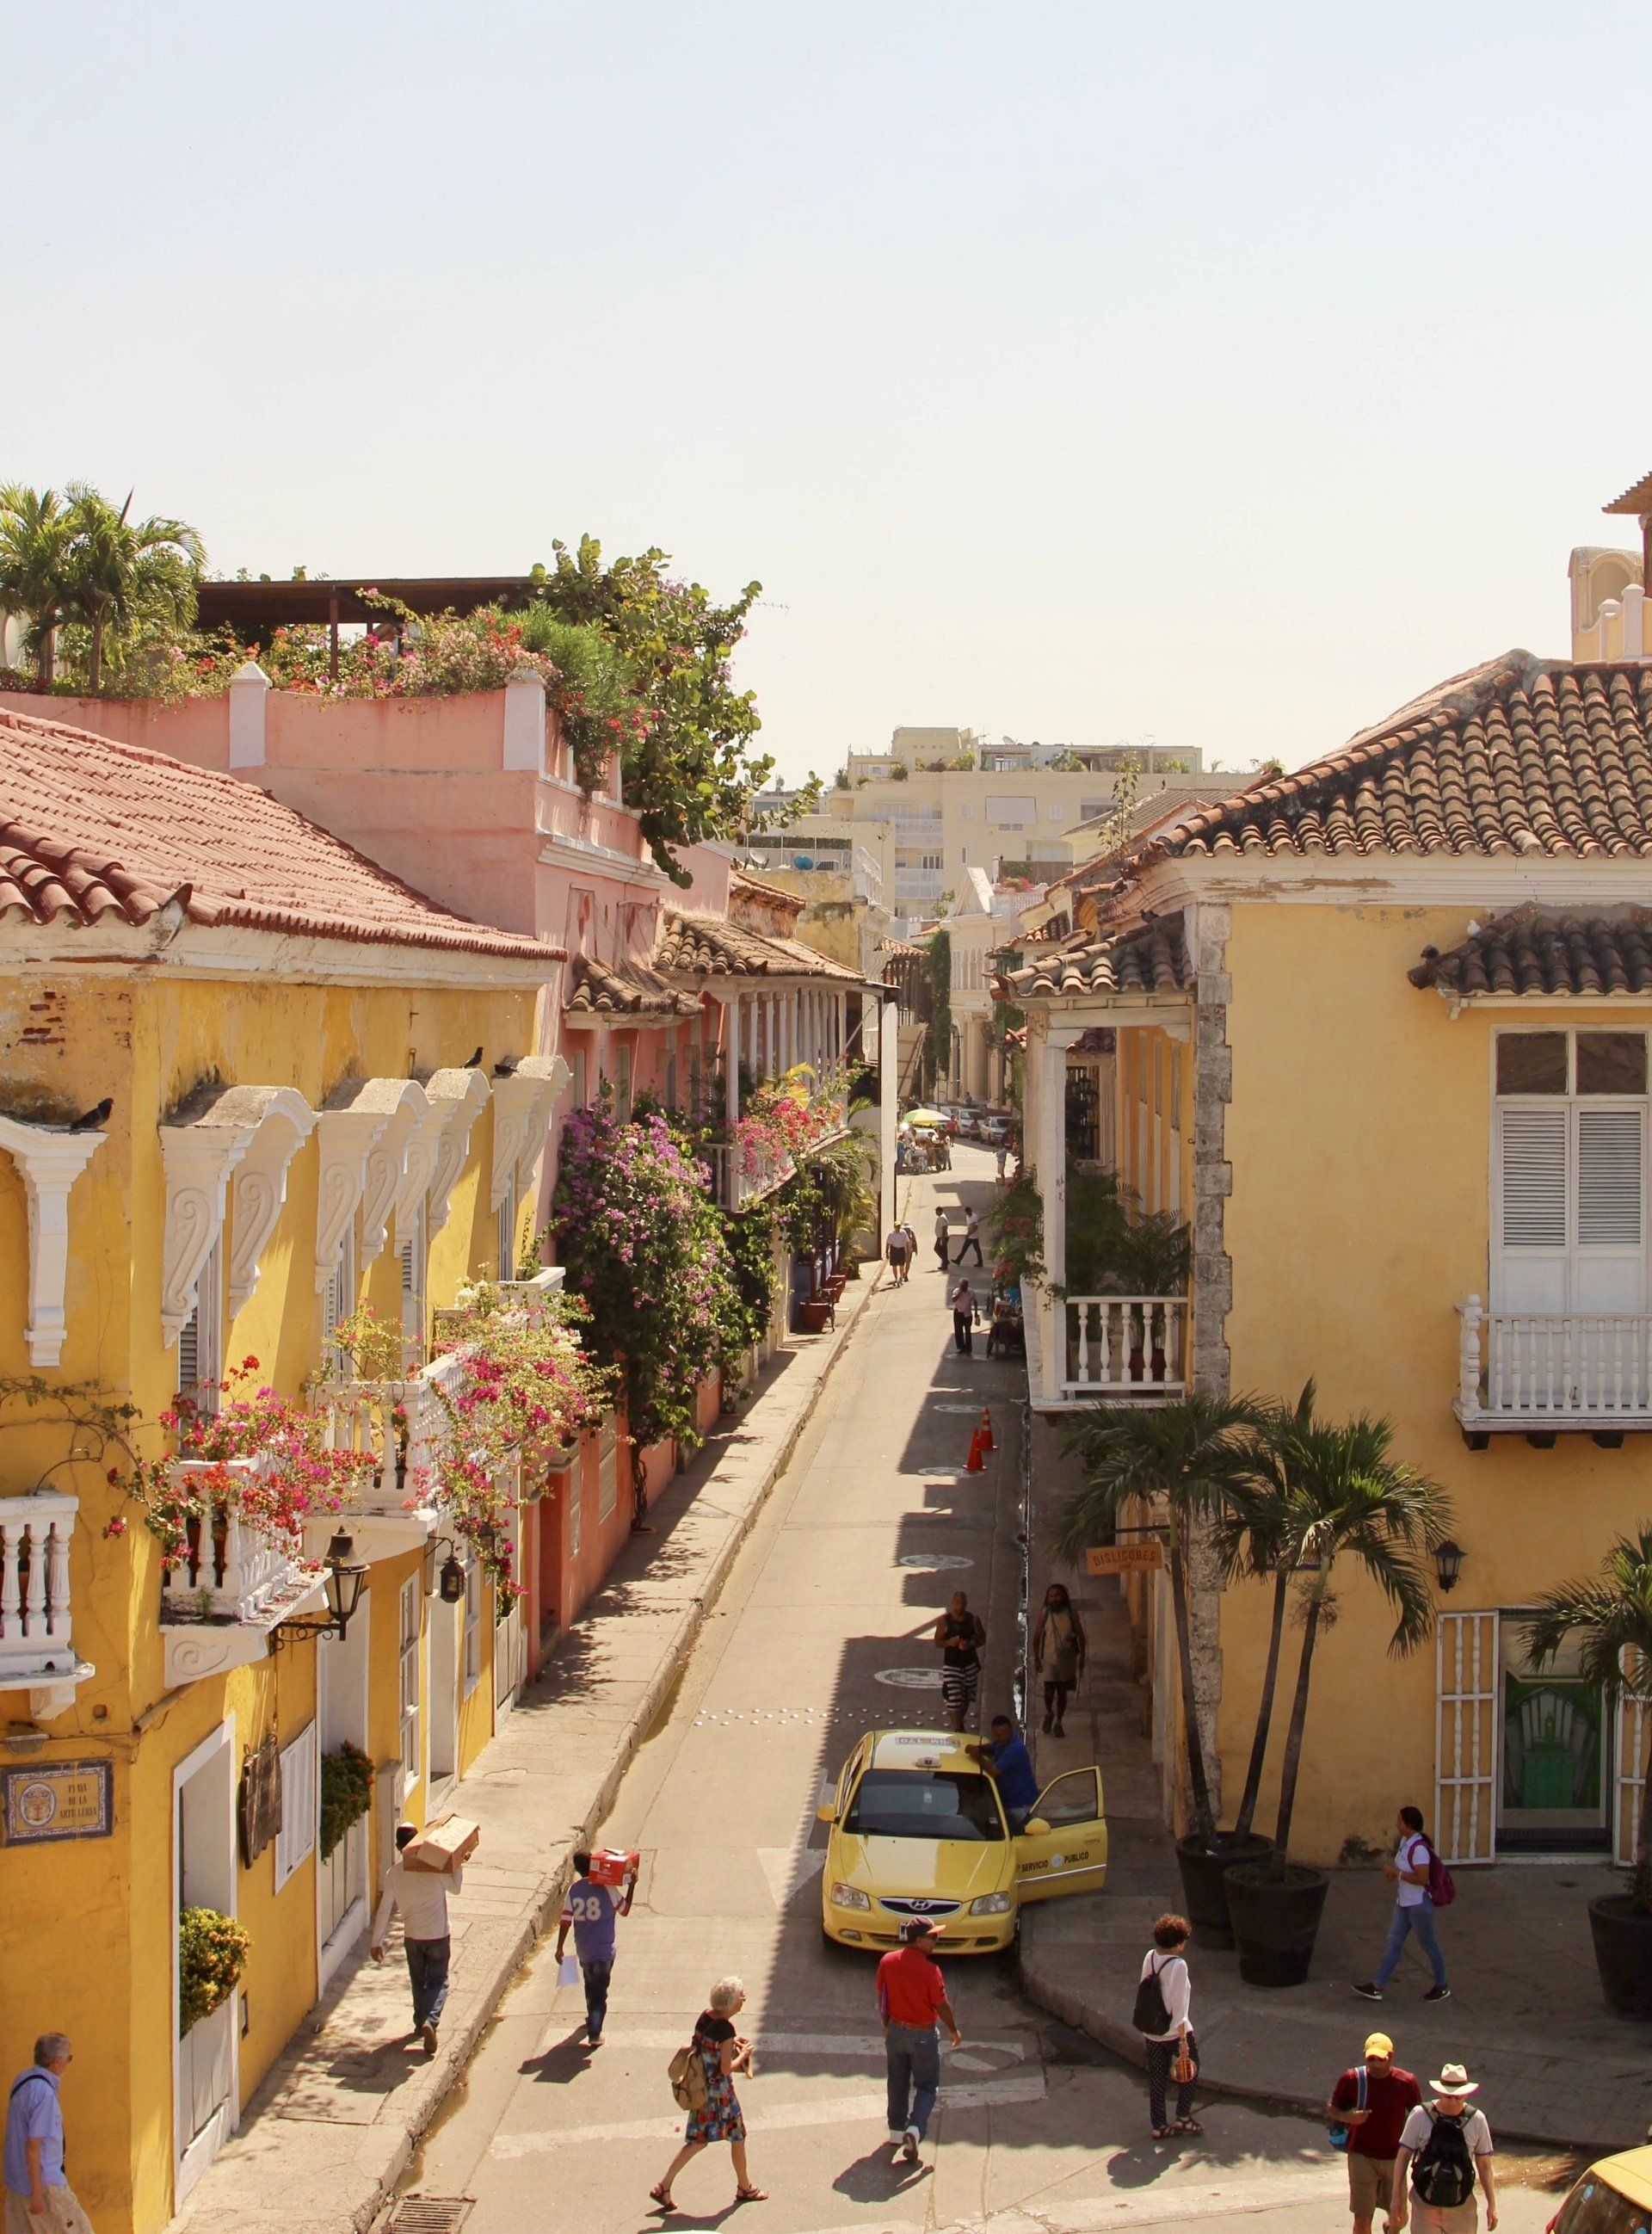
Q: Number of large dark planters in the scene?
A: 3